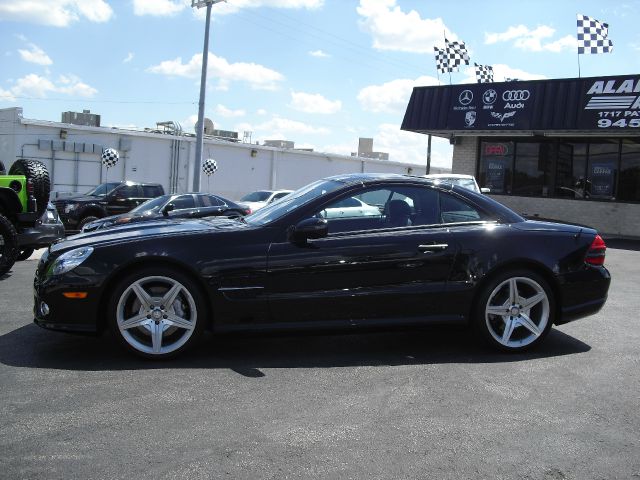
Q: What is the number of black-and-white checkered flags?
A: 4